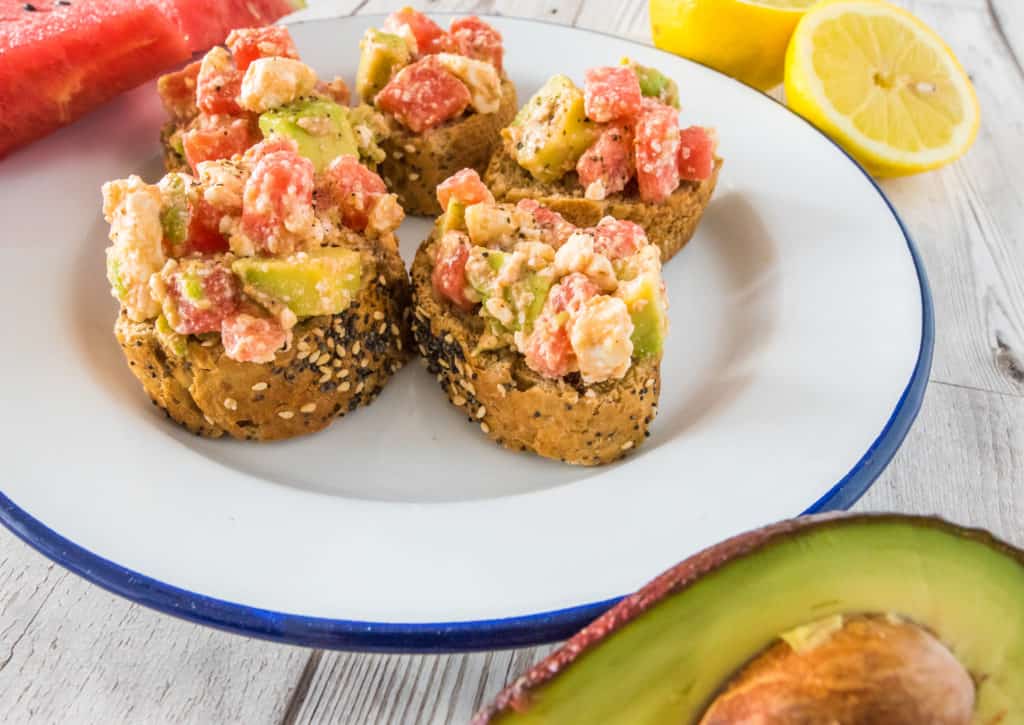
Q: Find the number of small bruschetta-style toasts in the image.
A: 5